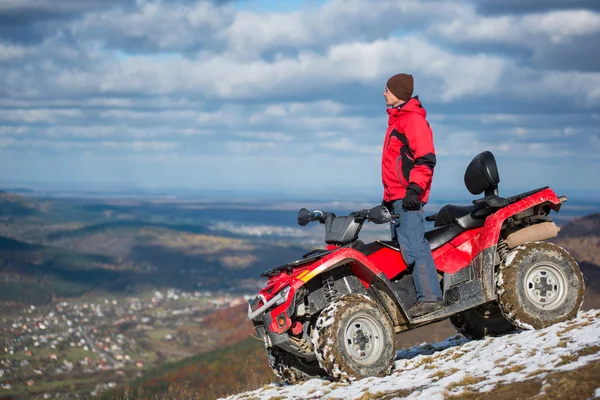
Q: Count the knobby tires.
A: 4